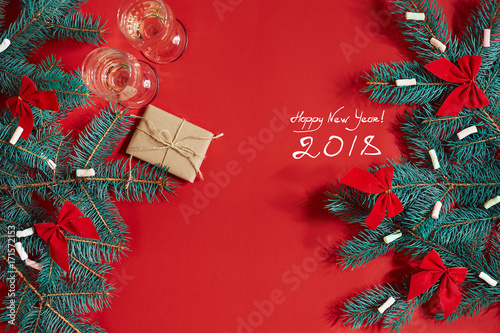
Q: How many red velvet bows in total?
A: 5